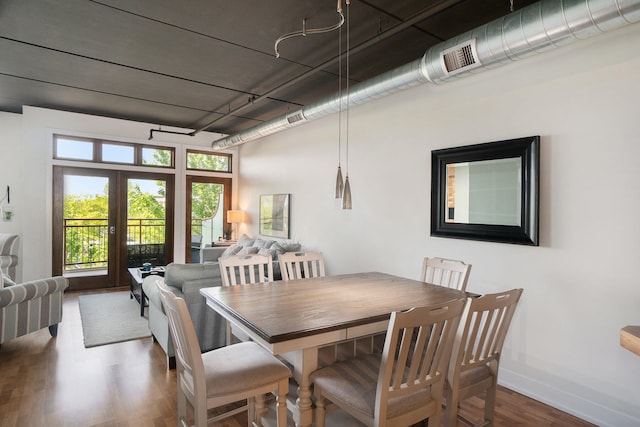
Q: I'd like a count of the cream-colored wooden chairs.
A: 6